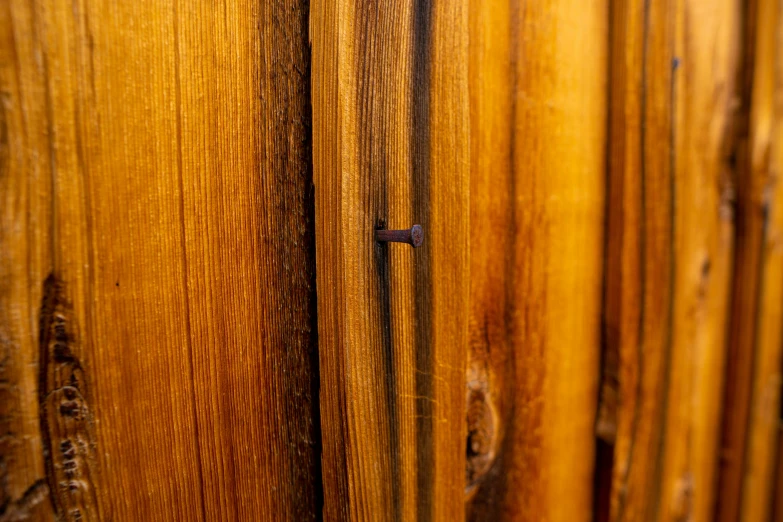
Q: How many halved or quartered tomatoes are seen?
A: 0